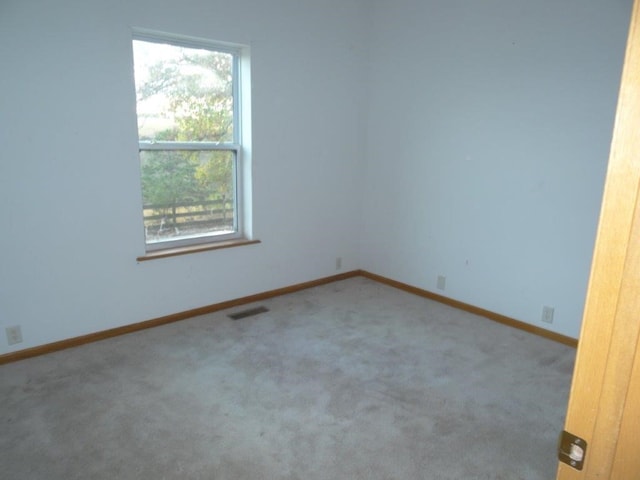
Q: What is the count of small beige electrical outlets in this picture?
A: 4